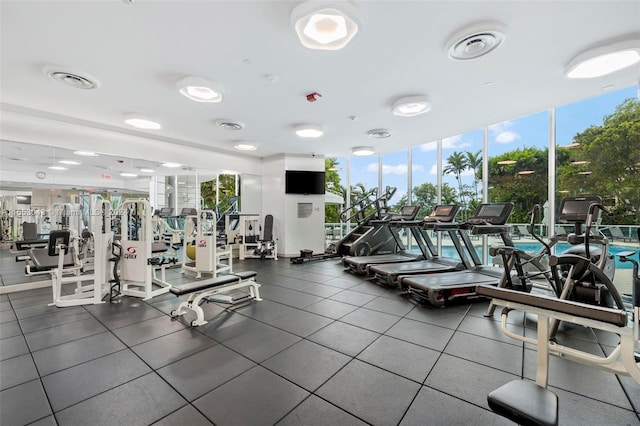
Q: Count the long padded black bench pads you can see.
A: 2